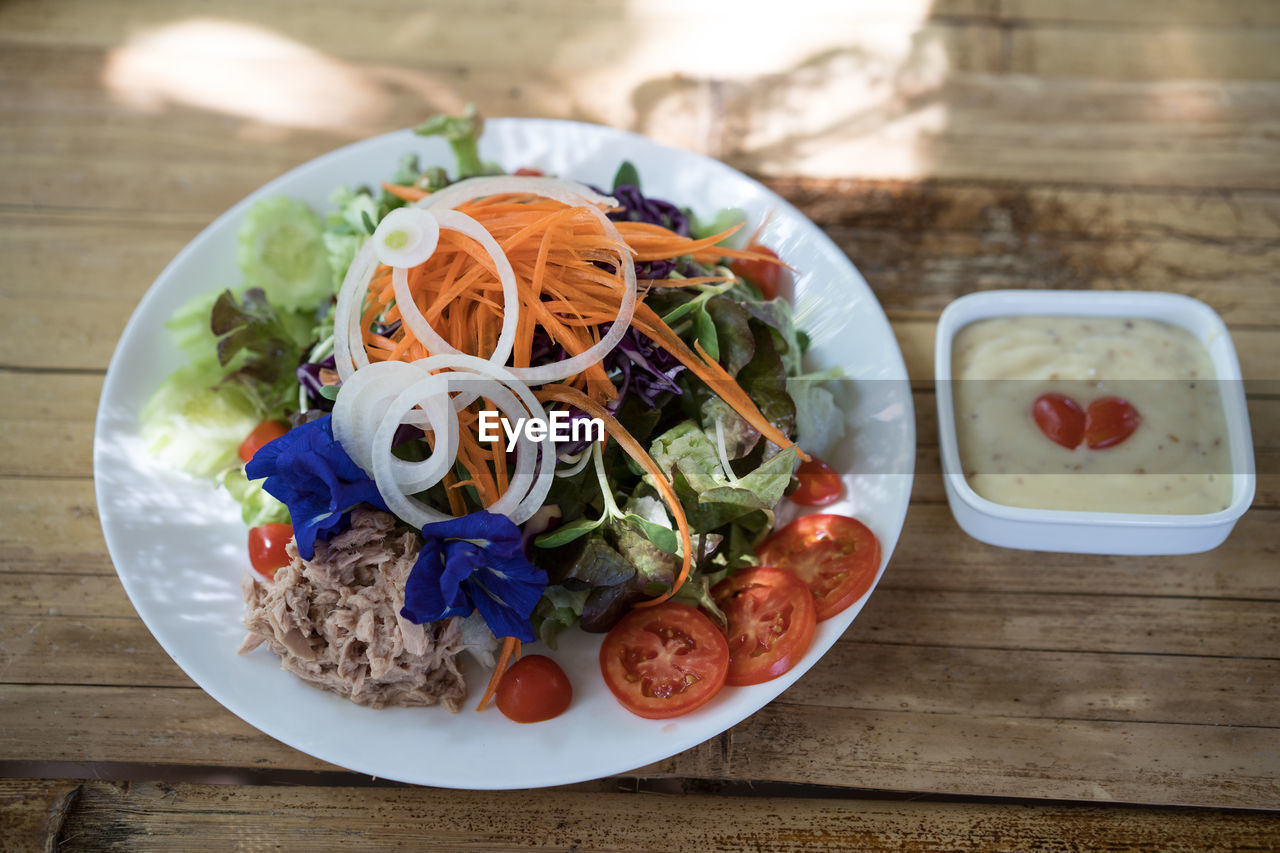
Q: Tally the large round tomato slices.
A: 3